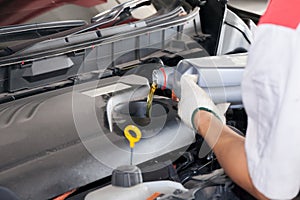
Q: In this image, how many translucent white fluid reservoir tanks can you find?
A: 1